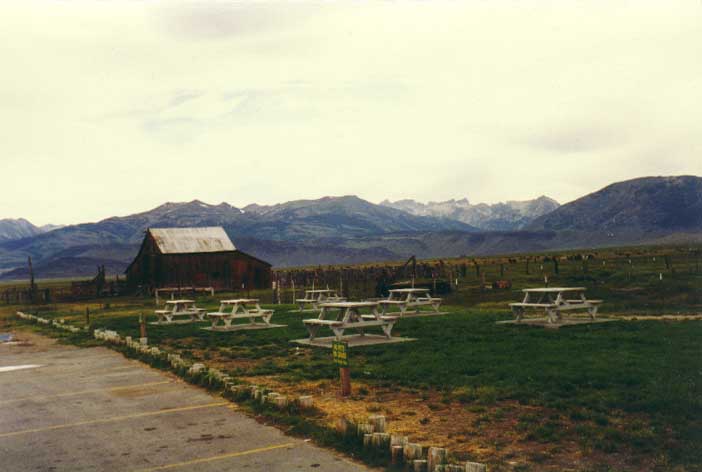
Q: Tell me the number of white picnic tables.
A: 6